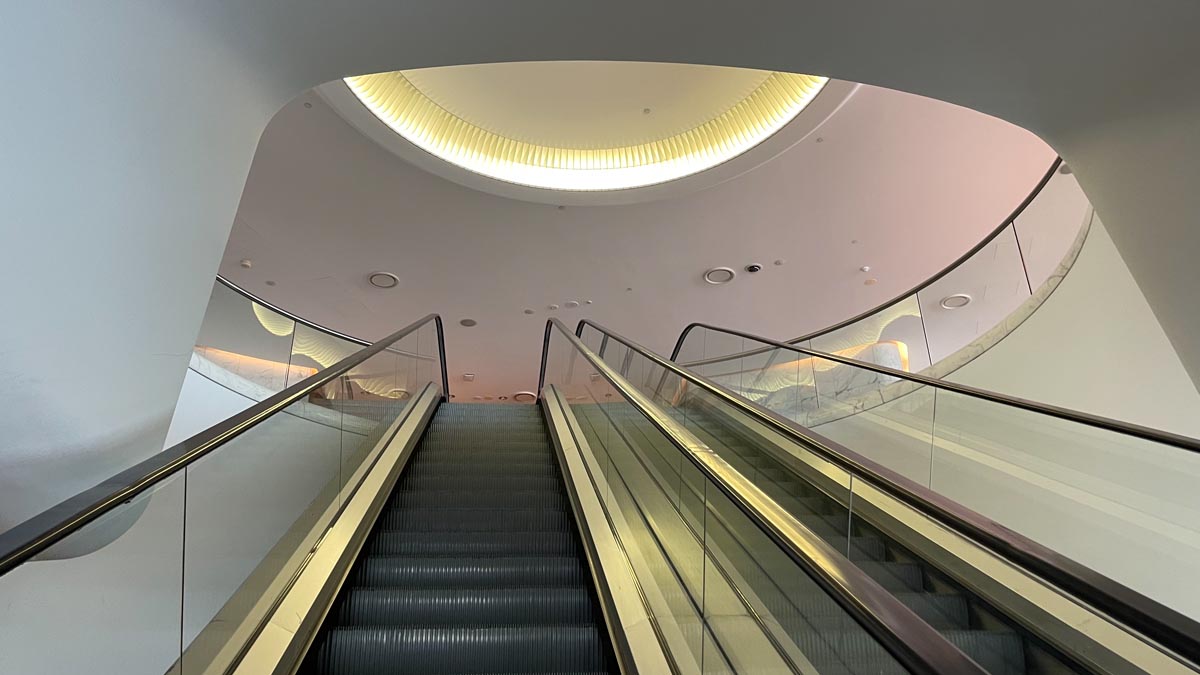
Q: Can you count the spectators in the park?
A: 0